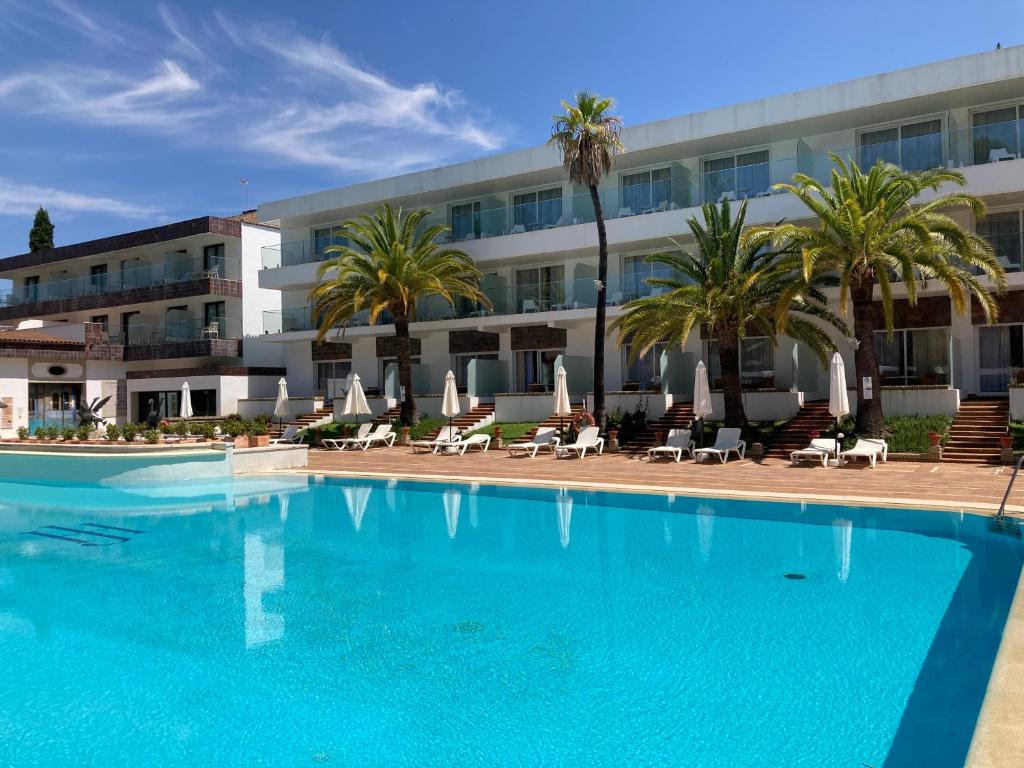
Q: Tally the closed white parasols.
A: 7